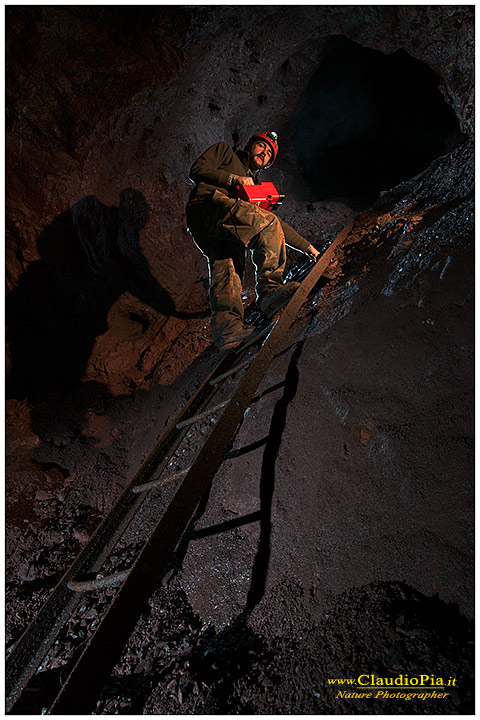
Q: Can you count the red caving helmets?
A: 1